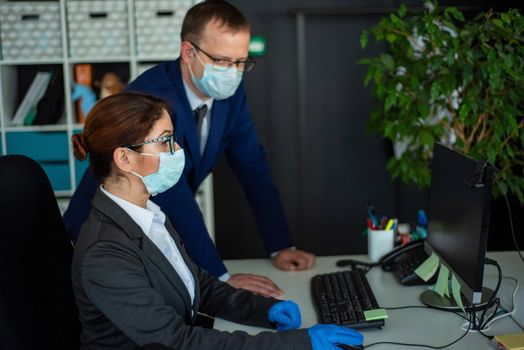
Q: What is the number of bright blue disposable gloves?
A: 2